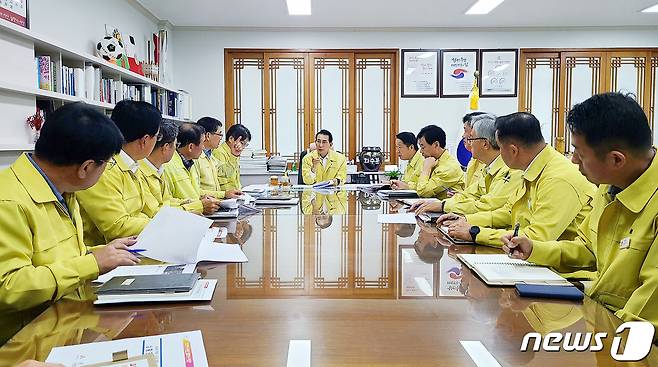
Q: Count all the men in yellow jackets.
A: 13